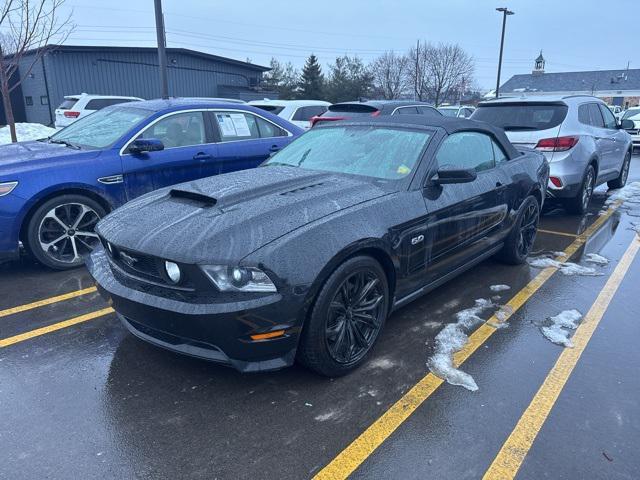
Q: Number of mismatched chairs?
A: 0